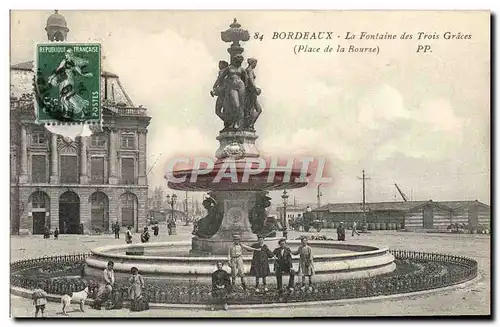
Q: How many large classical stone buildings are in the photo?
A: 1